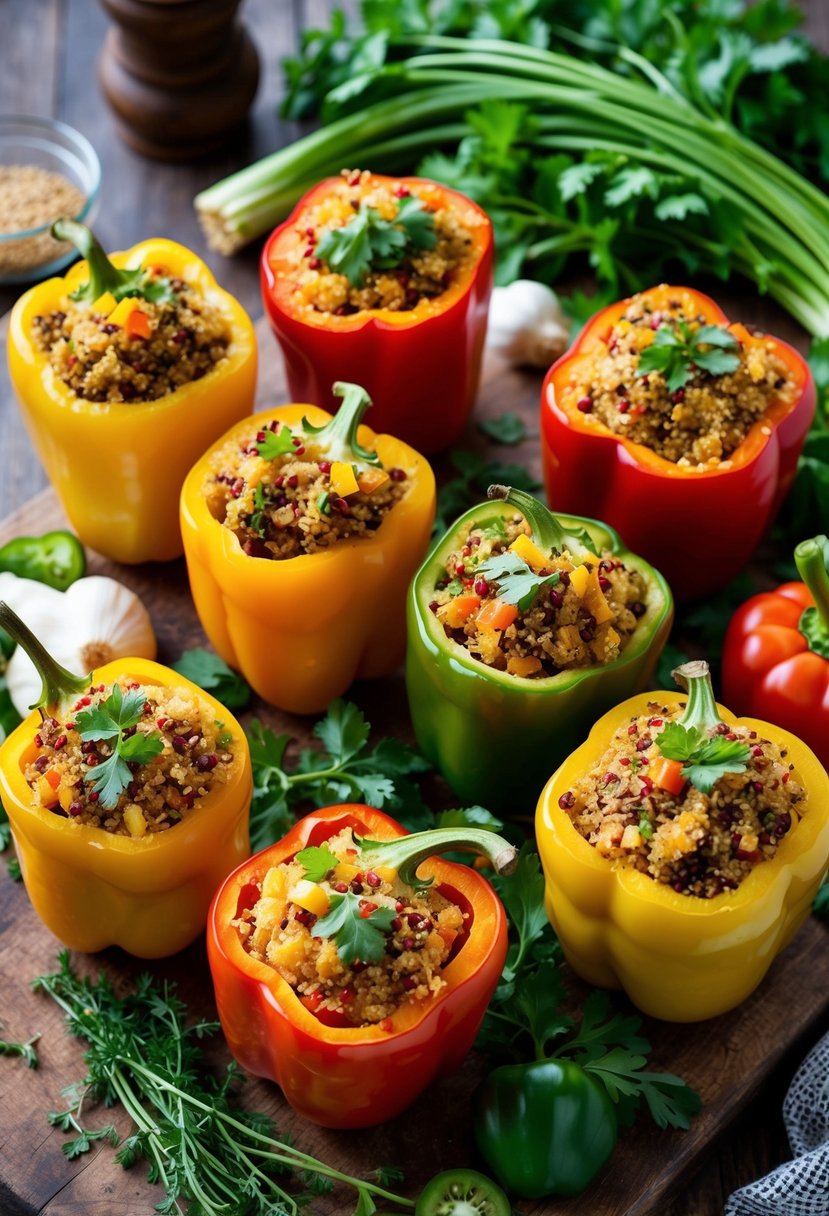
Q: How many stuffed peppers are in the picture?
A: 8